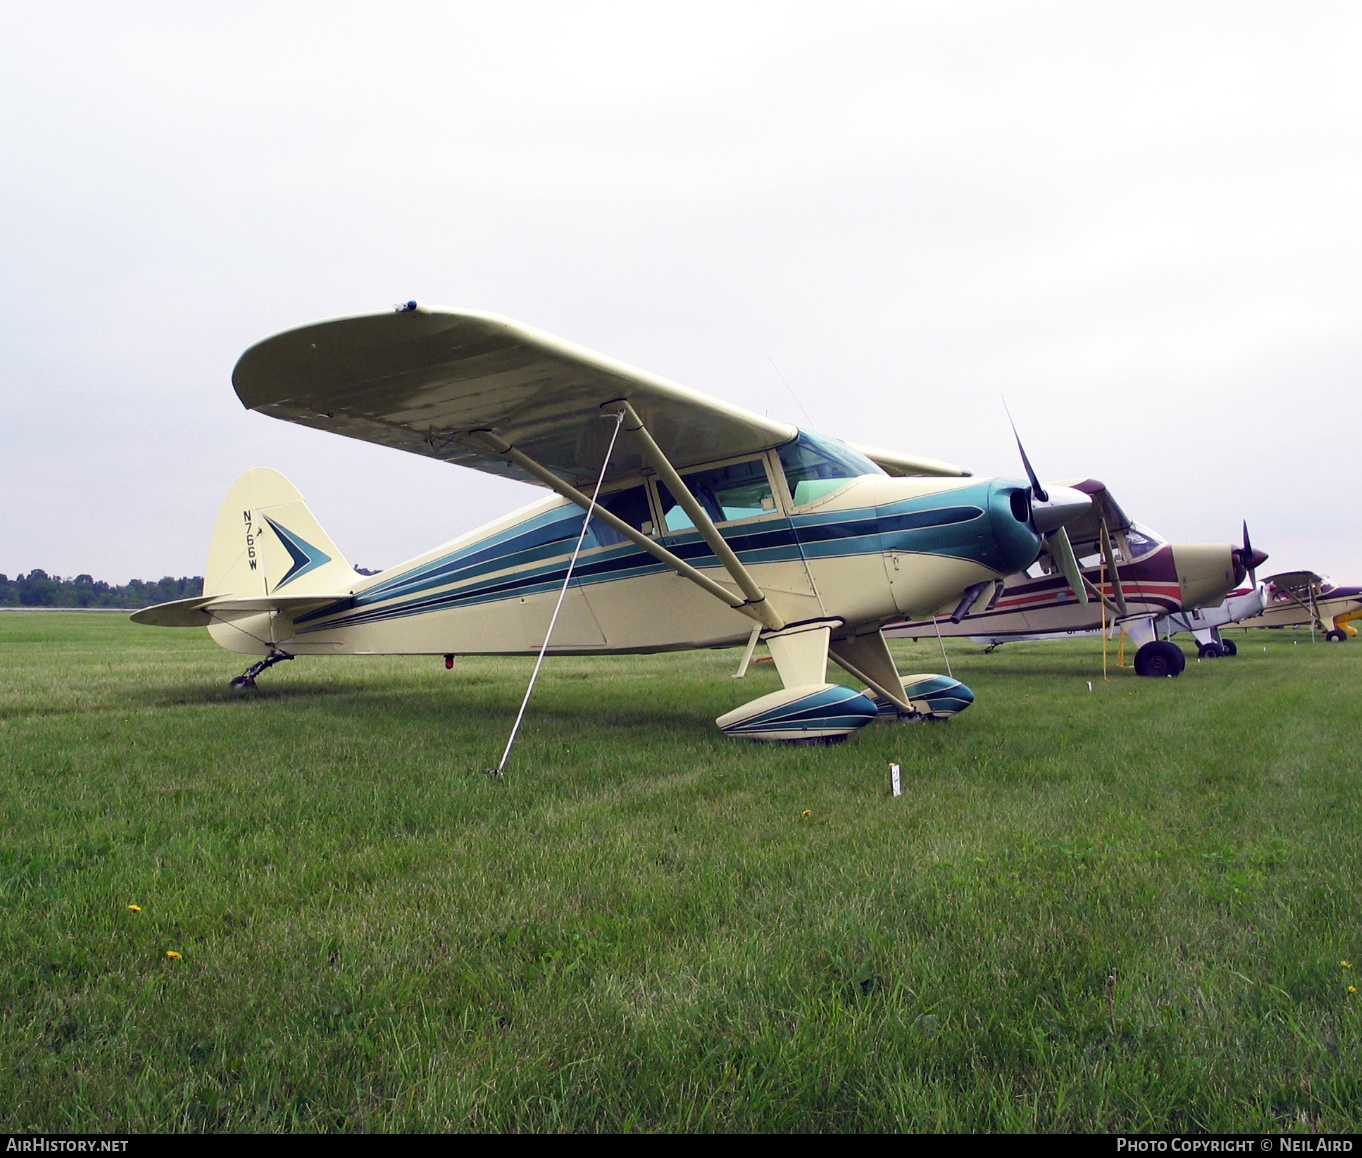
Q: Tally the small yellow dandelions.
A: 5